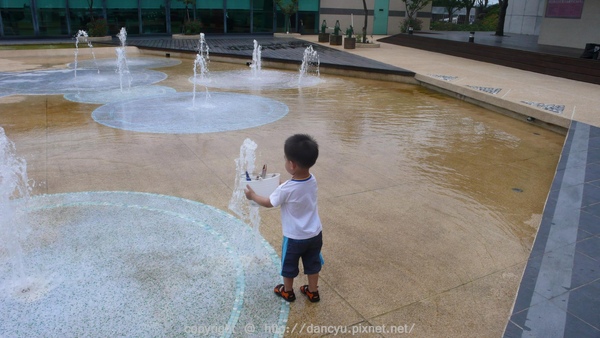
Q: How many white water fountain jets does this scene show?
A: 7